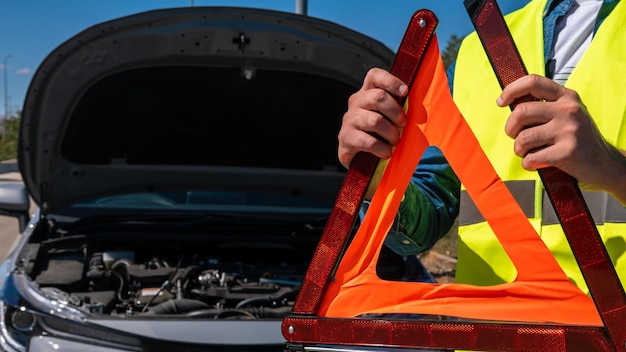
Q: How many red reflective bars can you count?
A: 3